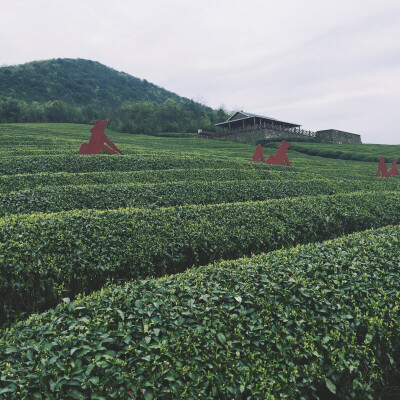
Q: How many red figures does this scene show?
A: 5